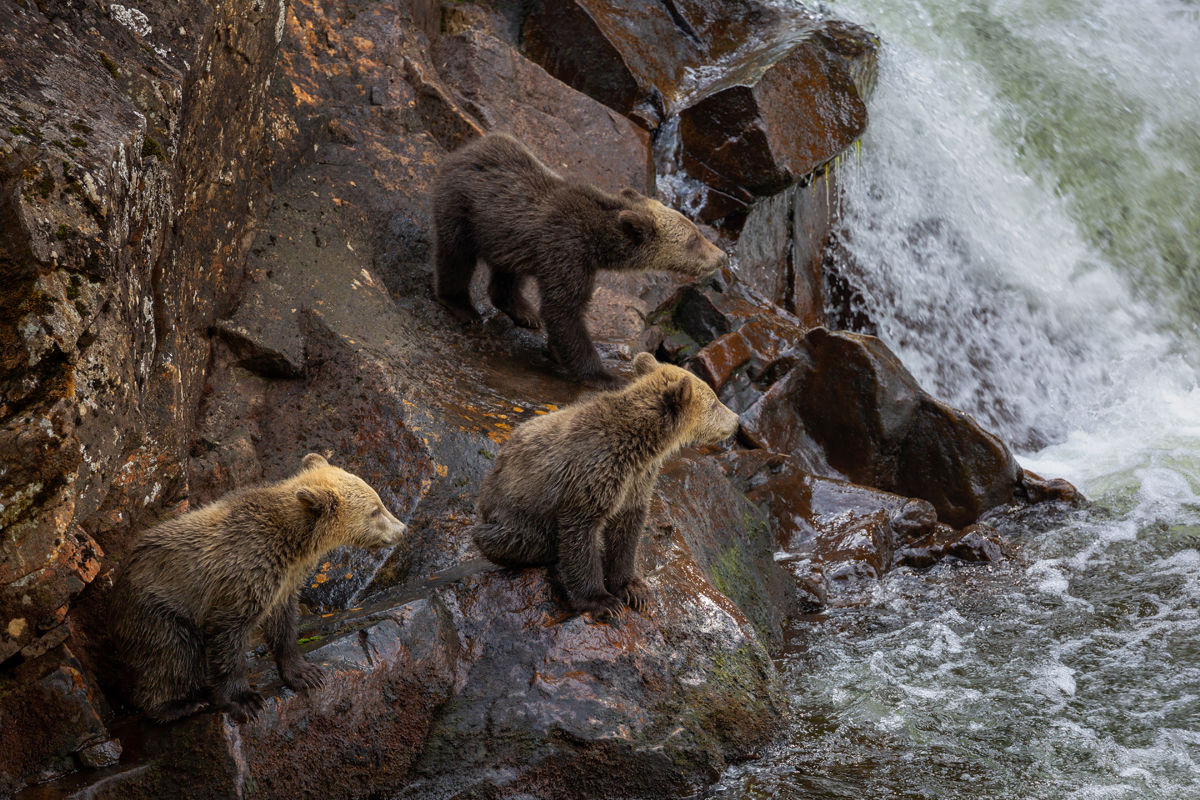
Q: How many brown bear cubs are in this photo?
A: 3